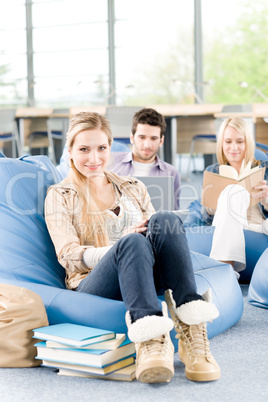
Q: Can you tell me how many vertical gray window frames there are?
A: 3